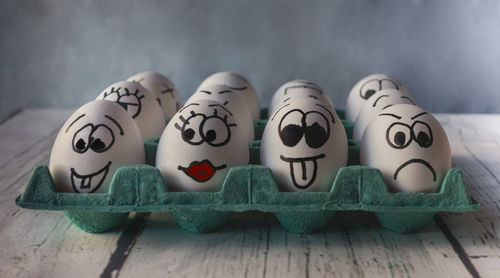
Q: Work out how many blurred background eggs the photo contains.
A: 8